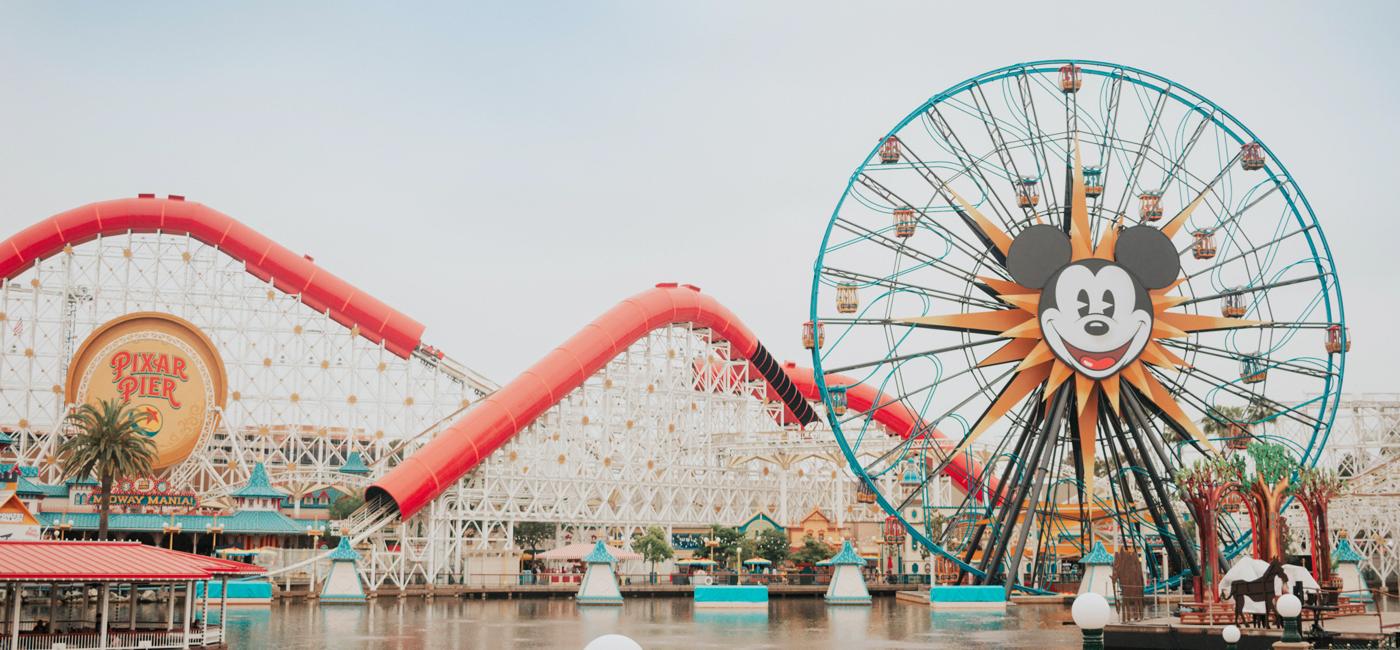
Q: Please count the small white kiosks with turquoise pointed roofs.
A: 5